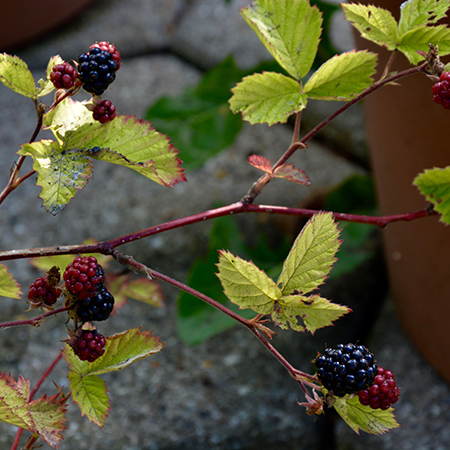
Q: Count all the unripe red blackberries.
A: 8